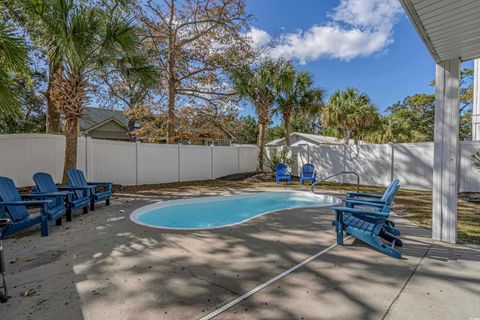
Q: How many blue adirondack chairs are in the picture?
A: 7